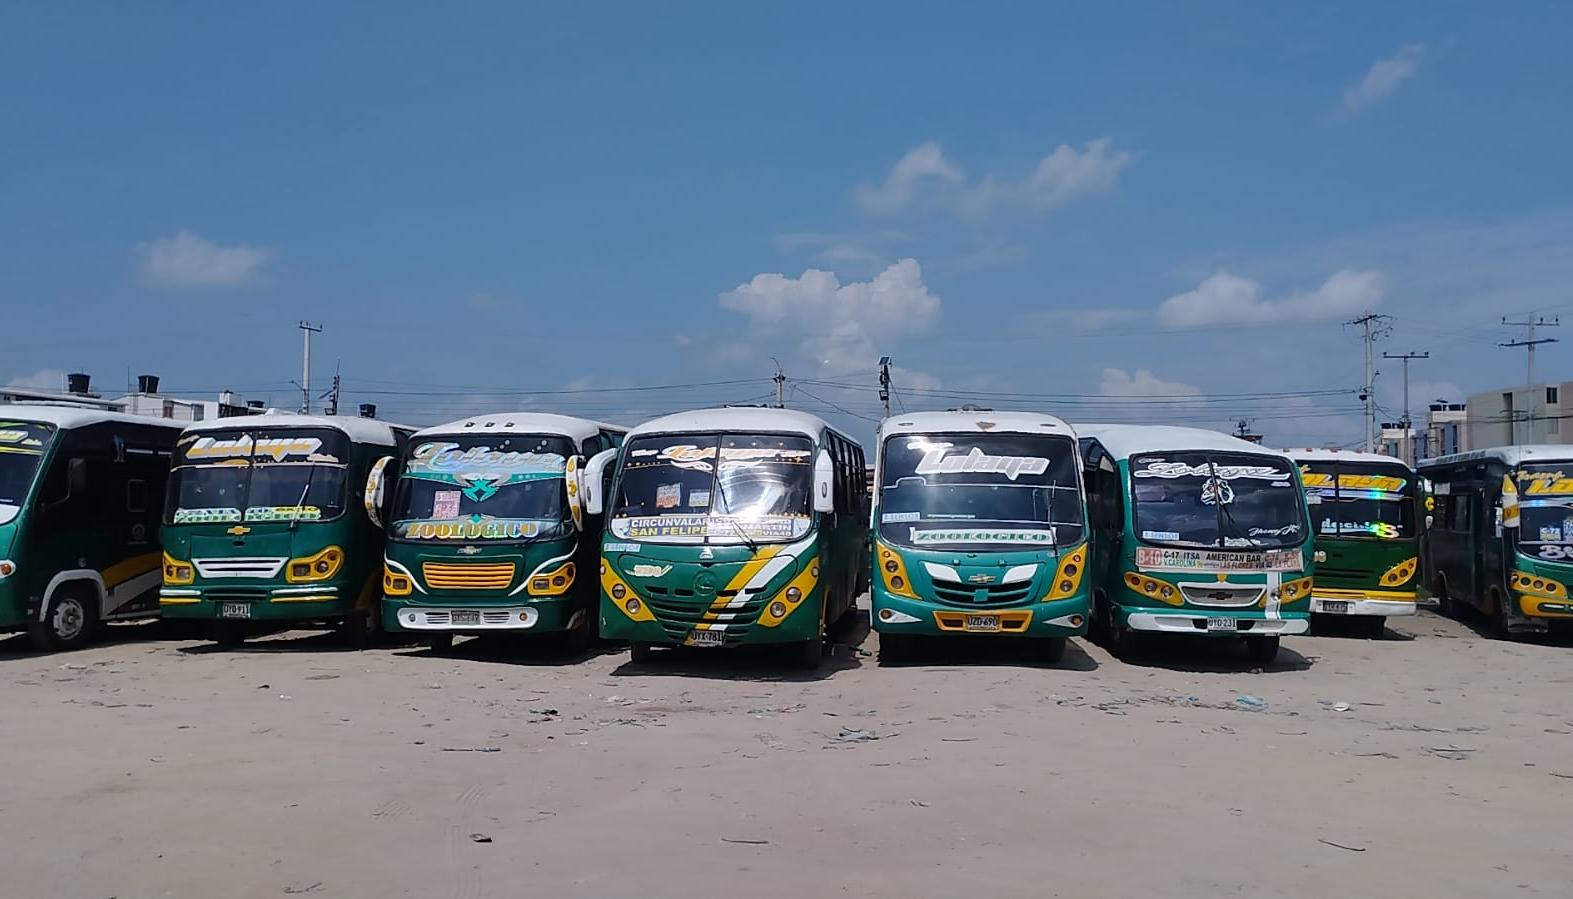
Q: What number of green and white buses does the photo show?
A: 8